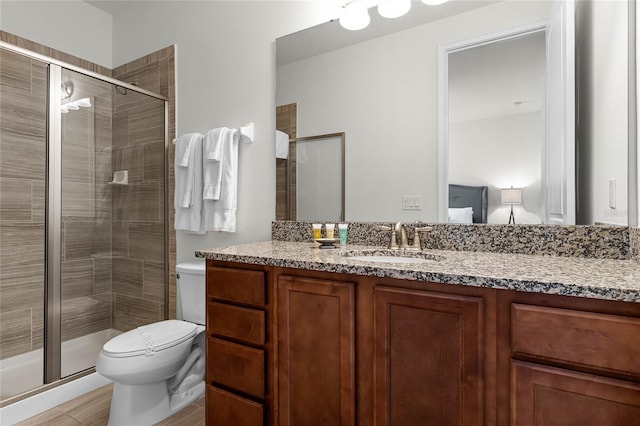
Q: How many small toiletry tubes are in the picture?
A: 3